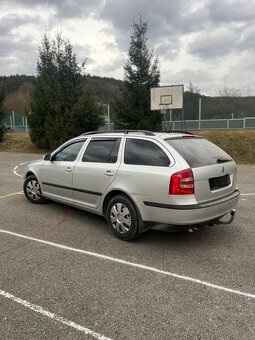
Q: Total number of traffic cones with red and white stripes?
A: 0